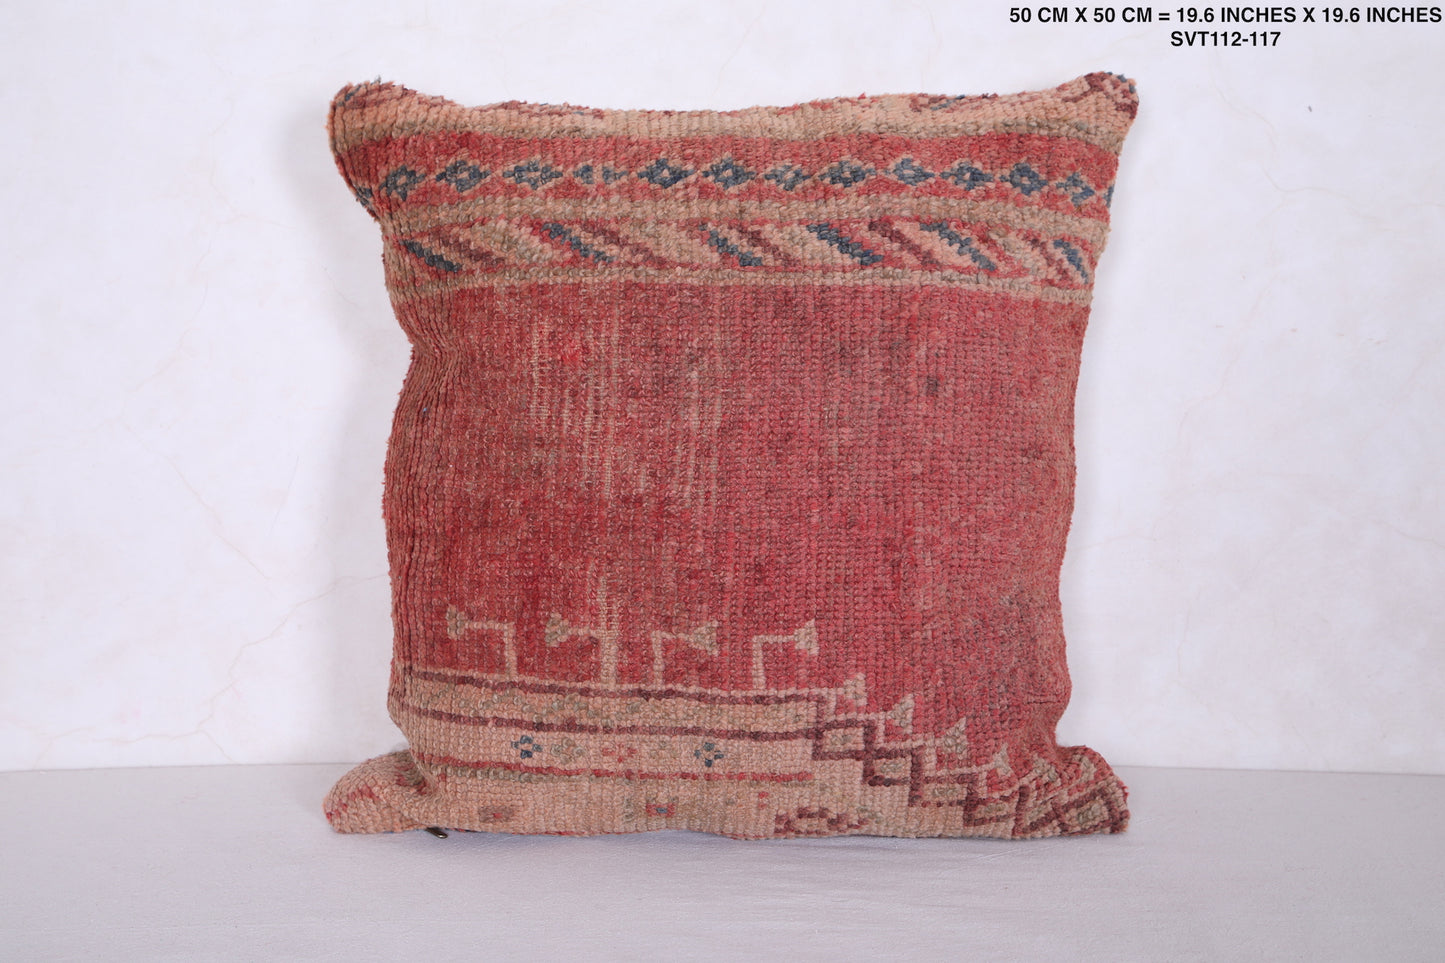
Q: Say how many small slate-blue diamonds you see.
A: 12